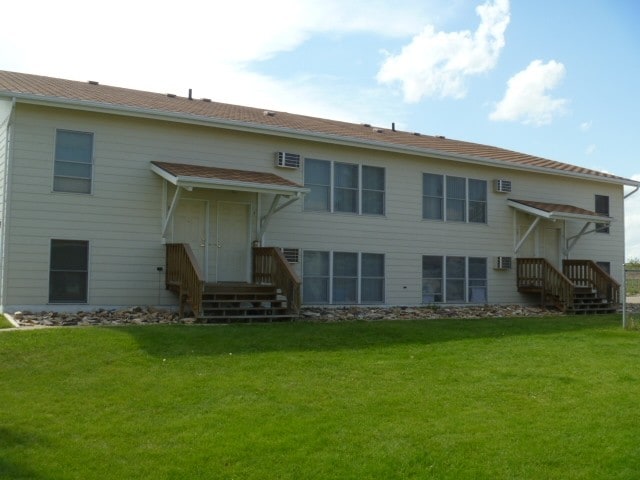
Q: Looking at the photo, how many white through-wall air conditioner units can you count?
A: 4